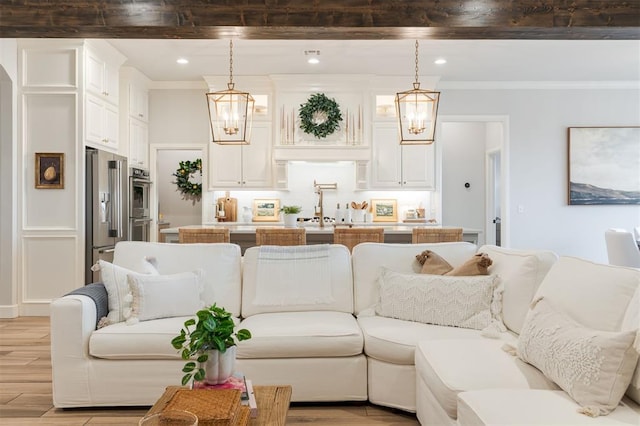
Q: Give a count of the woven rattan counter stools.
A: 4